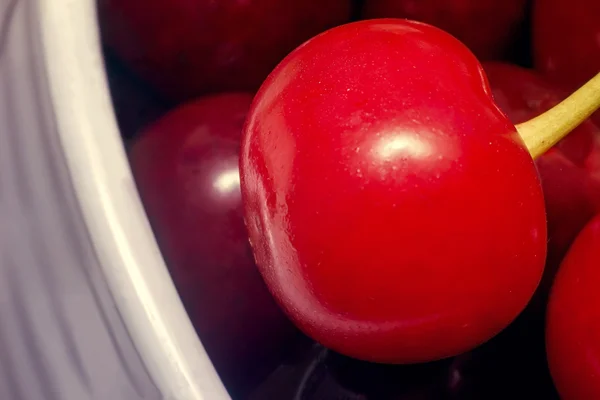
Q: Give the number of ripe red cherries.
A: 7